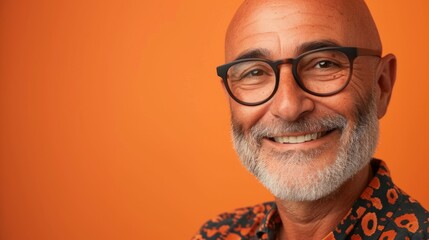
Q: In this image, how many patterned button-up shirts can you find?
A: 1